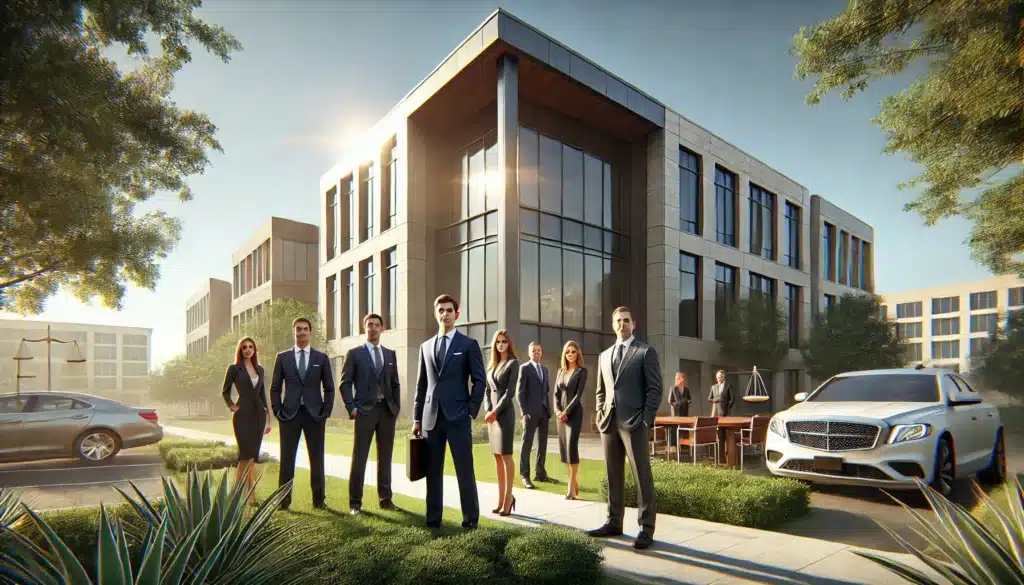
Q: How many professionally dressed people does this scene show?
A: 10